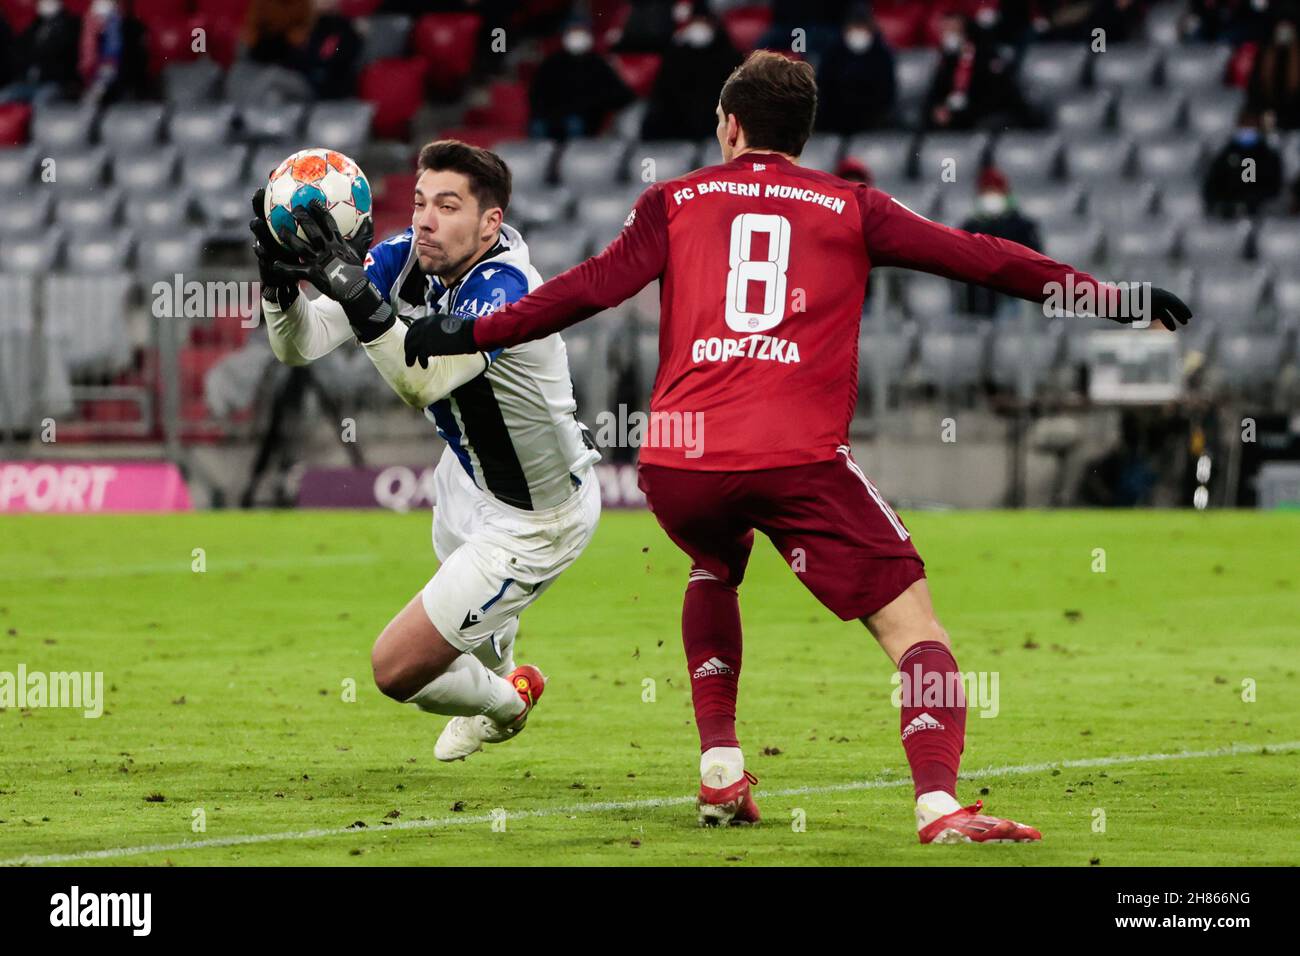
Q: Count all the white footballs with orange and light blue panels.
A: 1